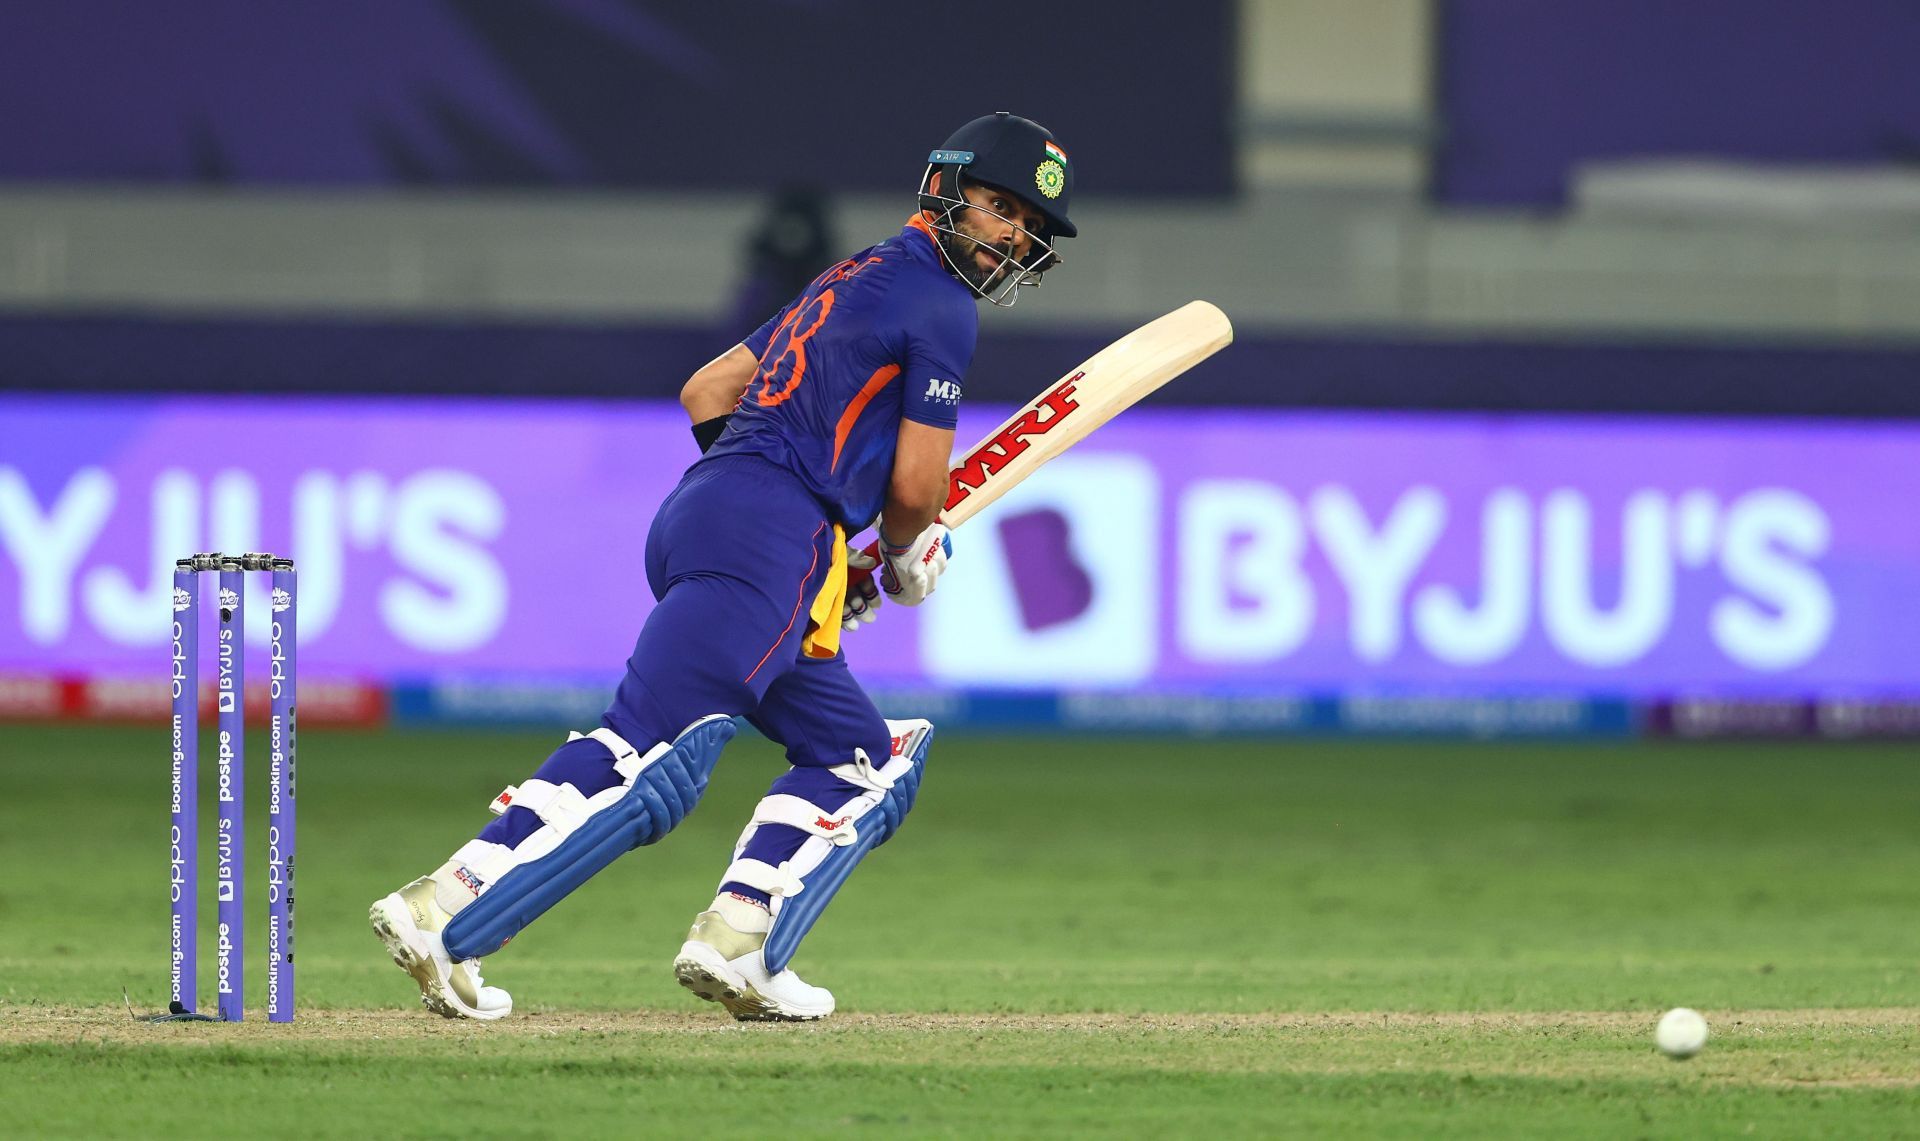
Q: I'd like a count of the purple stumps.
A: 3